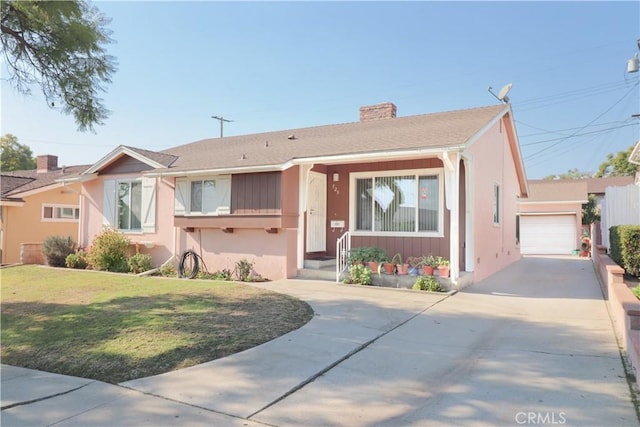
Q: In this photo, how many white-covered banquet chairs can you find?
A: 0